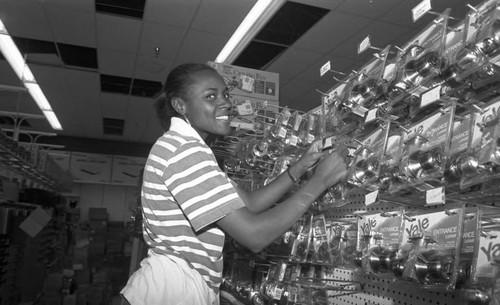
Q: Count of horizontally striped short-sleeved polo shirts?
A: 1